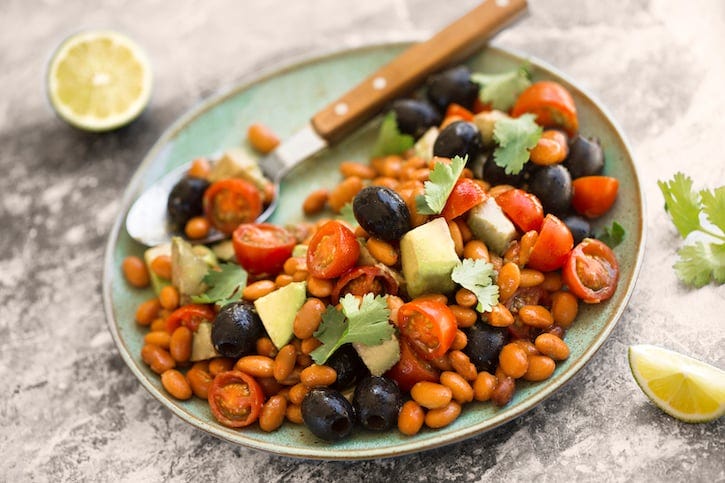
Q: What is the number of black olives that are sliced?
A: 0